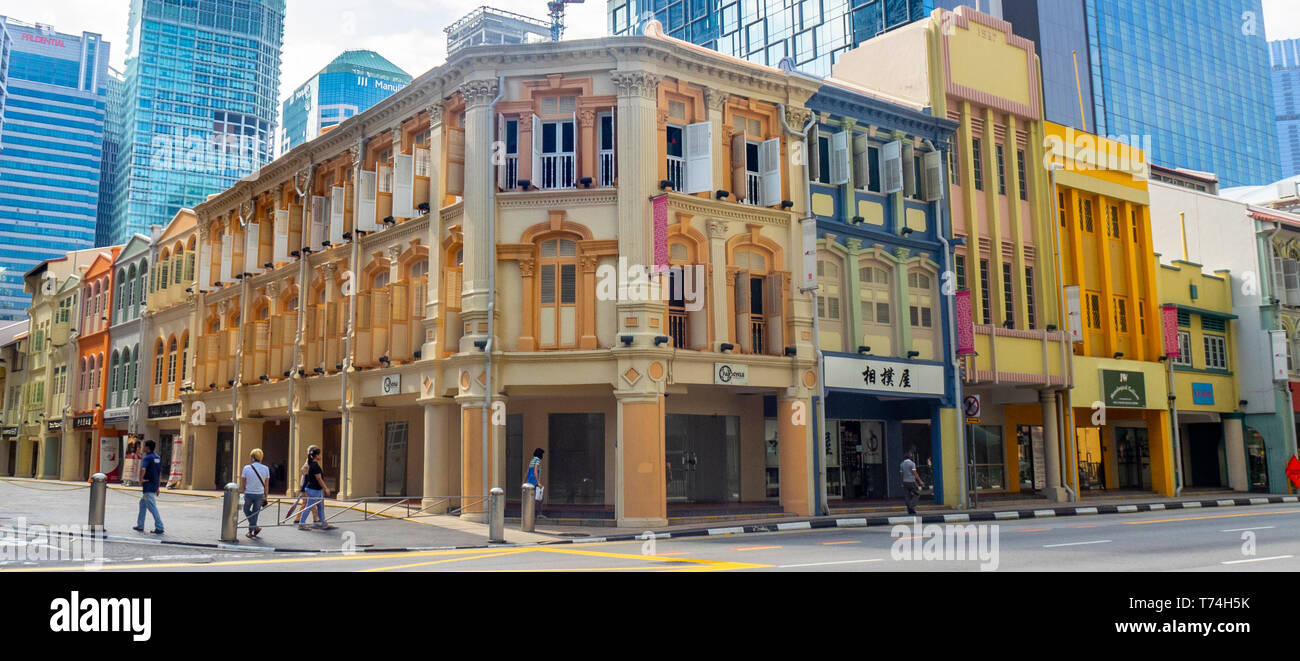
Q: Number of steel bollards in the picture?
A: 4